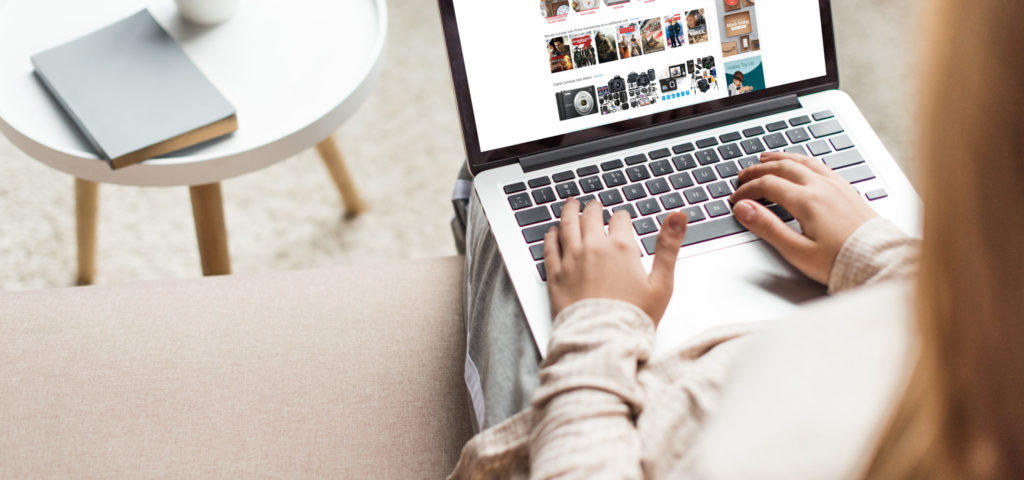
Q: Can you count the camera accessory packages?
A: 3